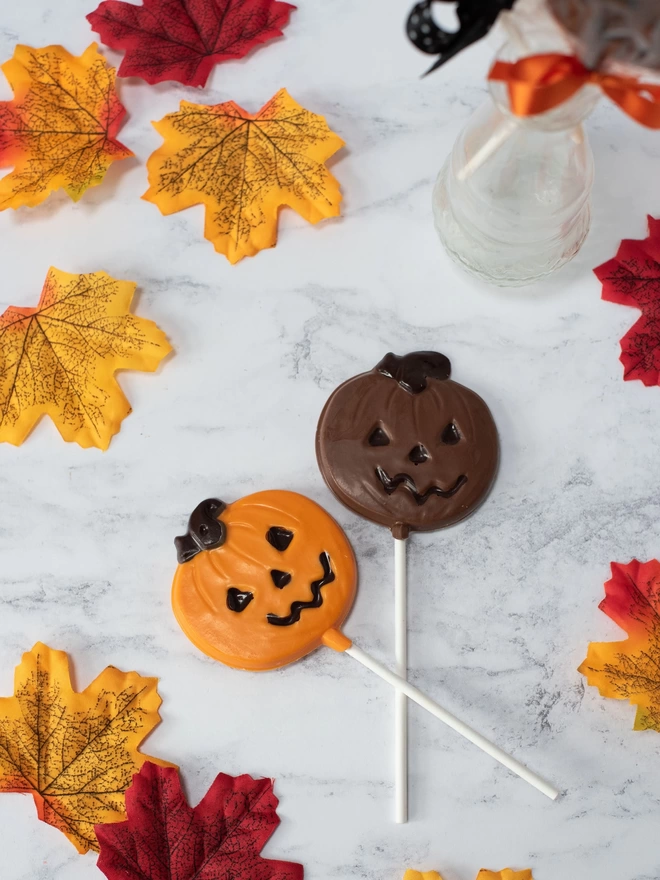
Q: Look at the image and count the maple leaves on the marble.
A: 9